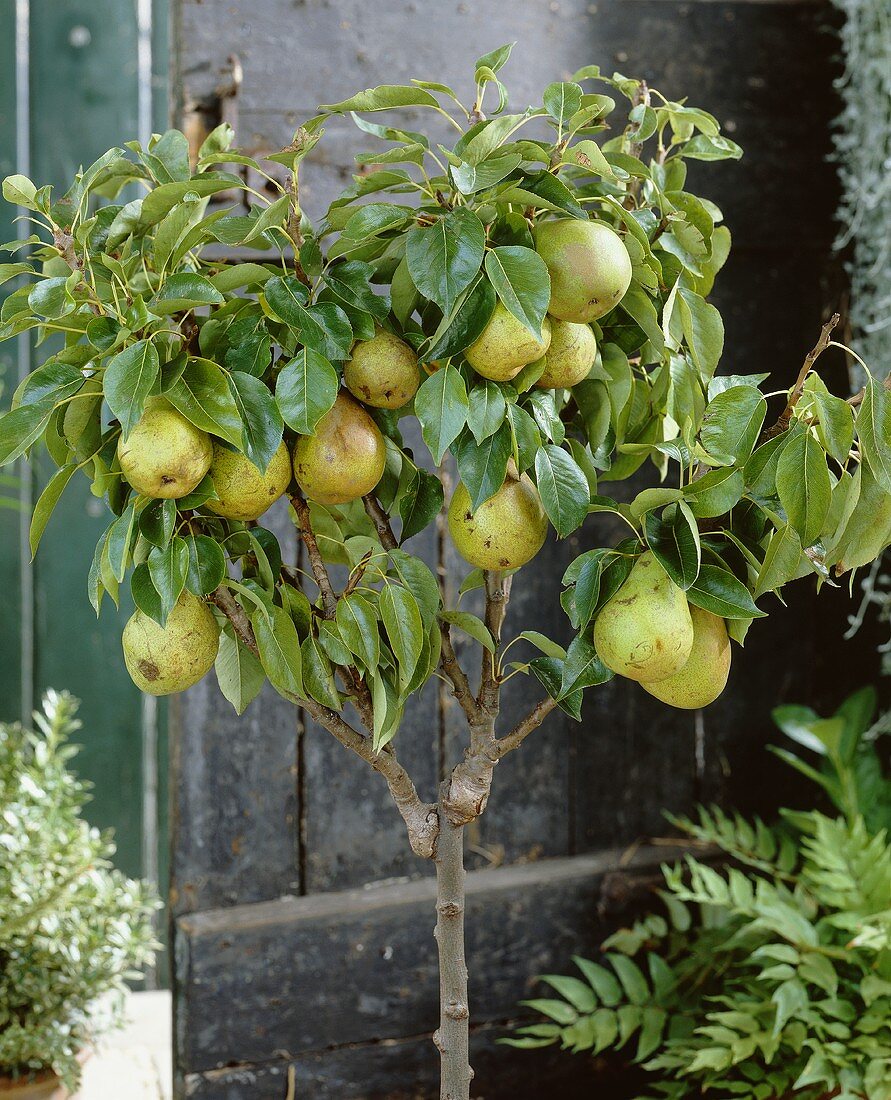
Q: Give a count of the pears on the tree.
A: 11